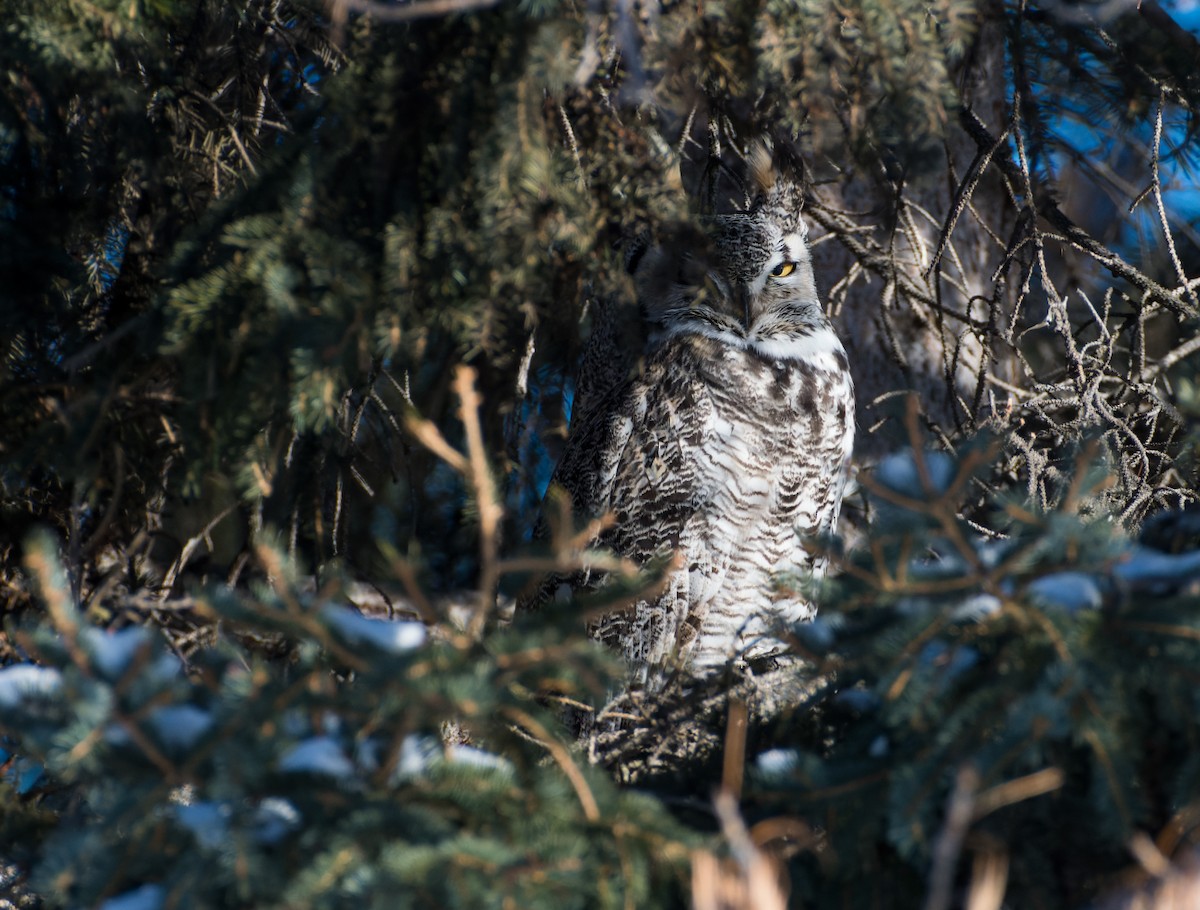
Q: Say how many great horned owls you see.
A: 1